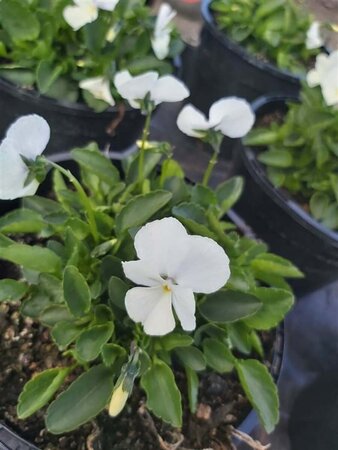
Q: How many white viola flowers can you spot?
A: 9